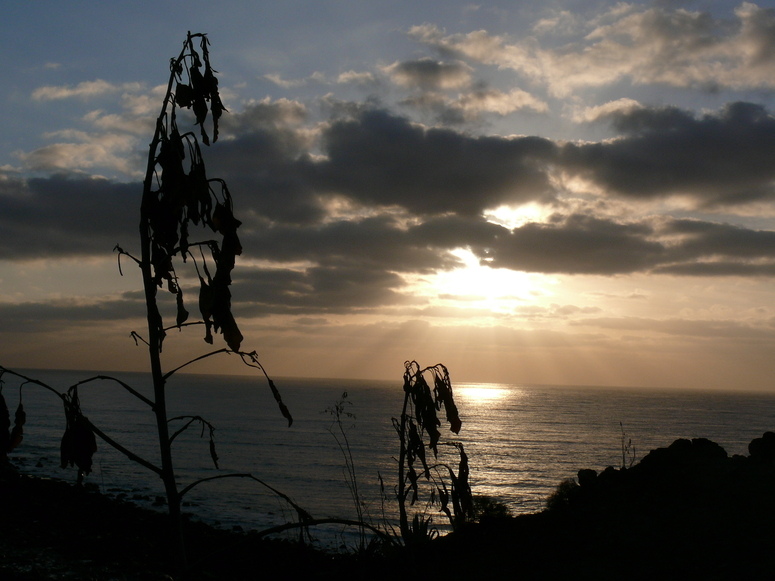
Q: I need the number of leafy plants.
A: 2